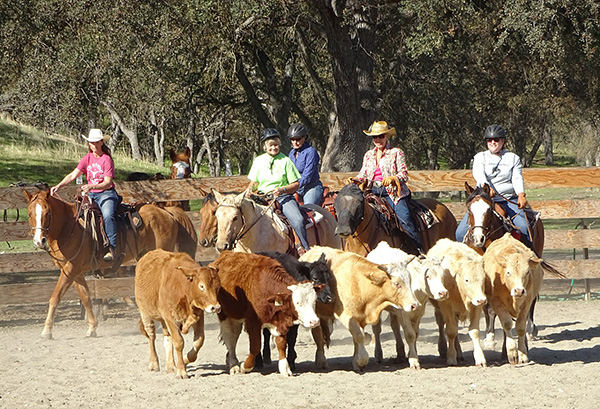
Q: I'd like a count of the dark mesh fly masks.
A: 1